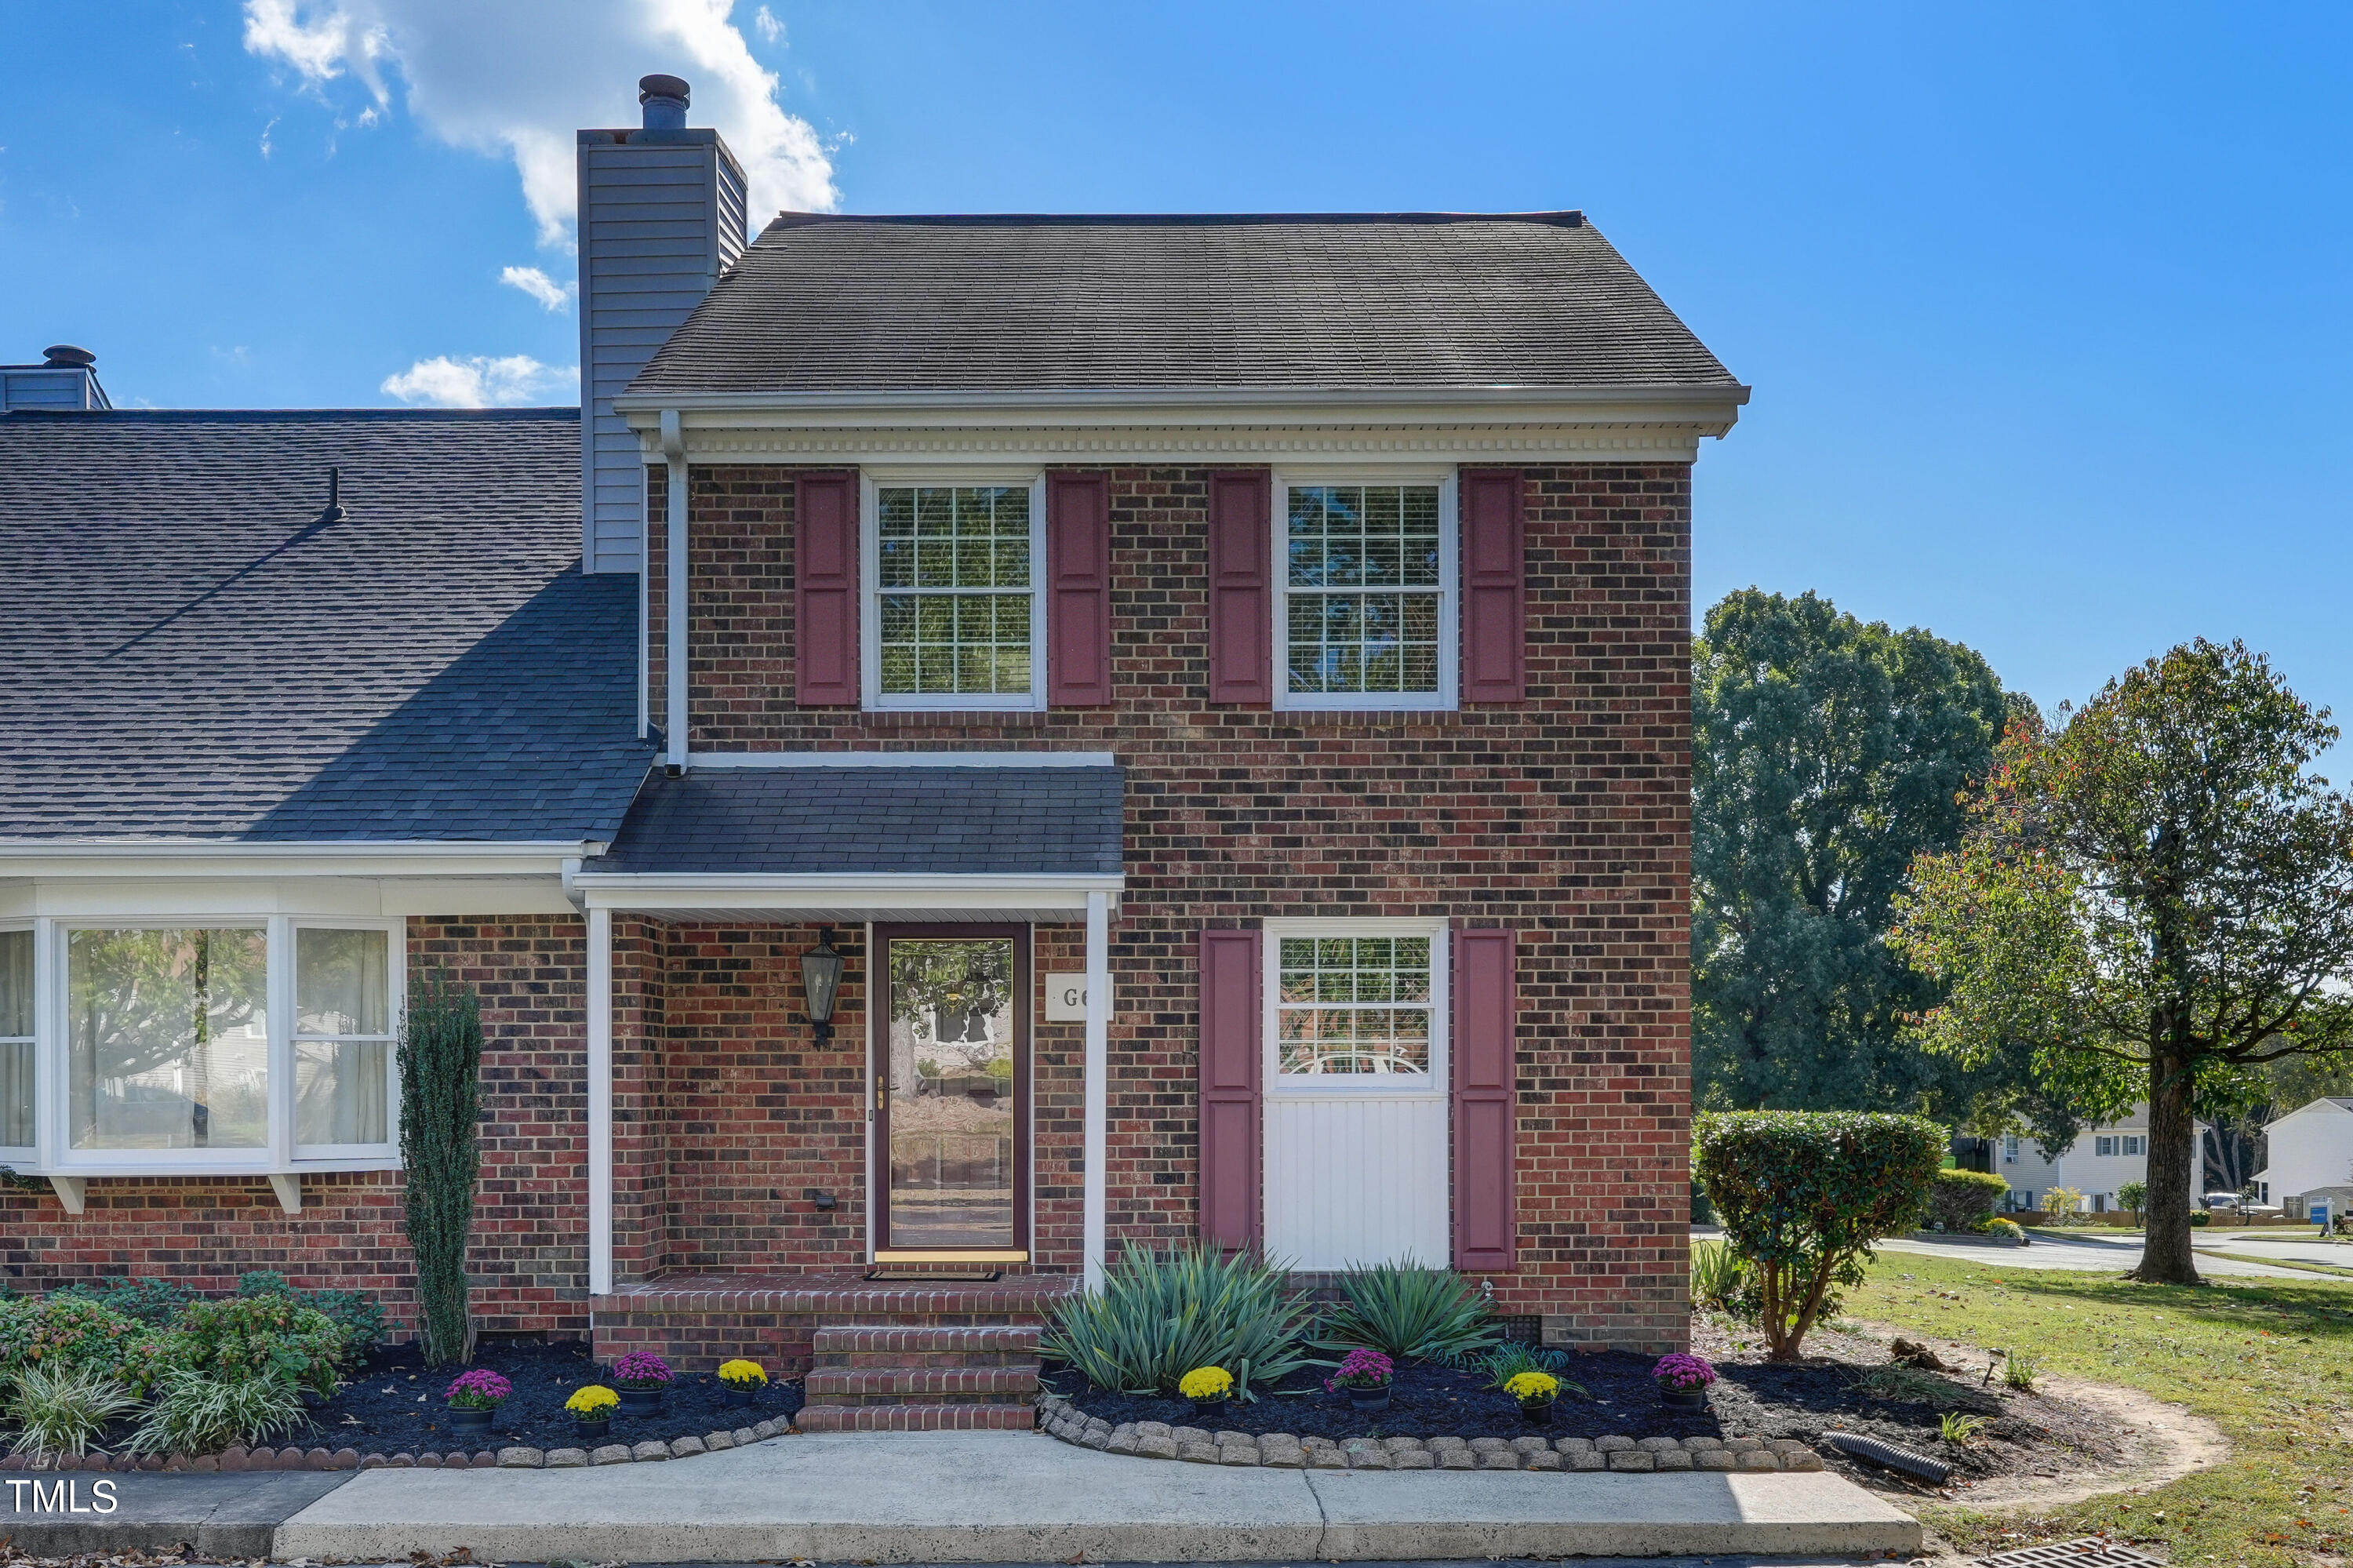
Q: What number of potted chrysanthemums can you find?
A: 8